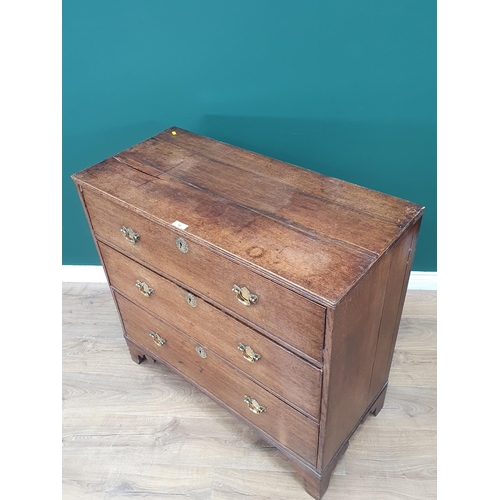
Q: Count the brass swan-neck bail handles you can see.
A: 6